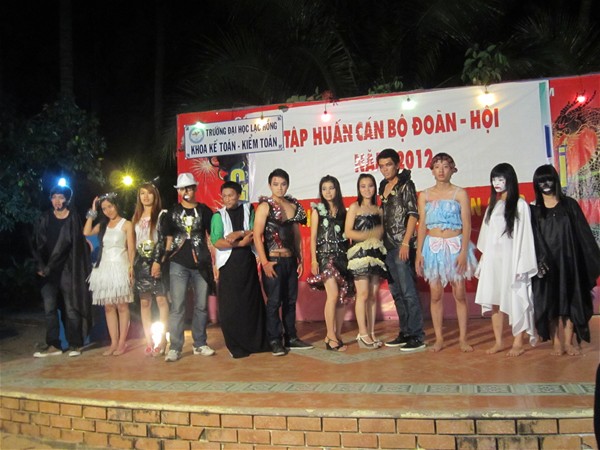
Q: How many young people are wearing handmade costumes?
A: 12